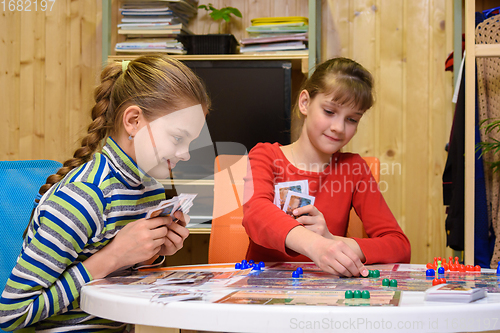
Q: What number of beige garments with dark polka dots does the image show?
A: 1